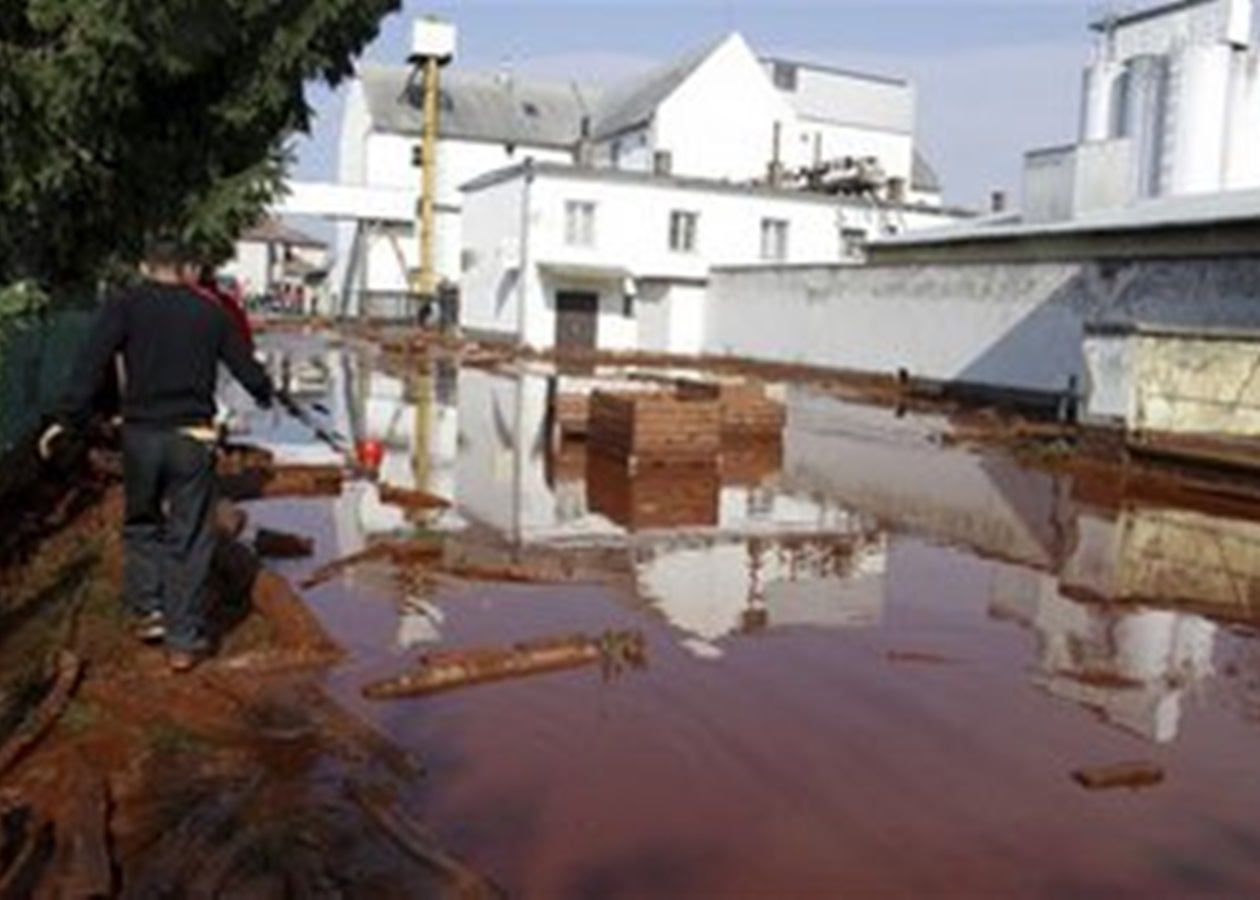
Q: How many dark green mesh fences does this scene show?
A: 1